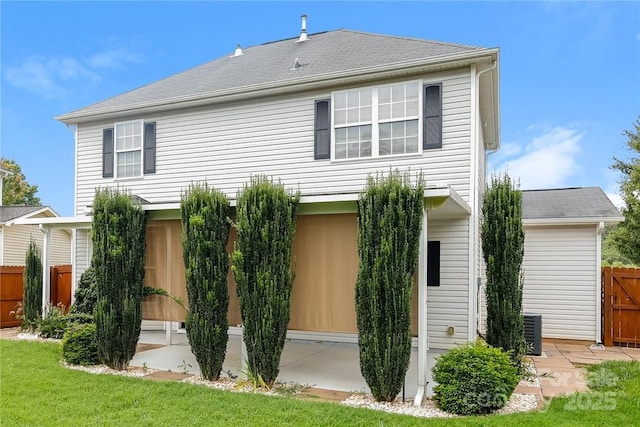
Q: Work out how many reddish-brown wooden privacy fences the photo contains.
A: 2